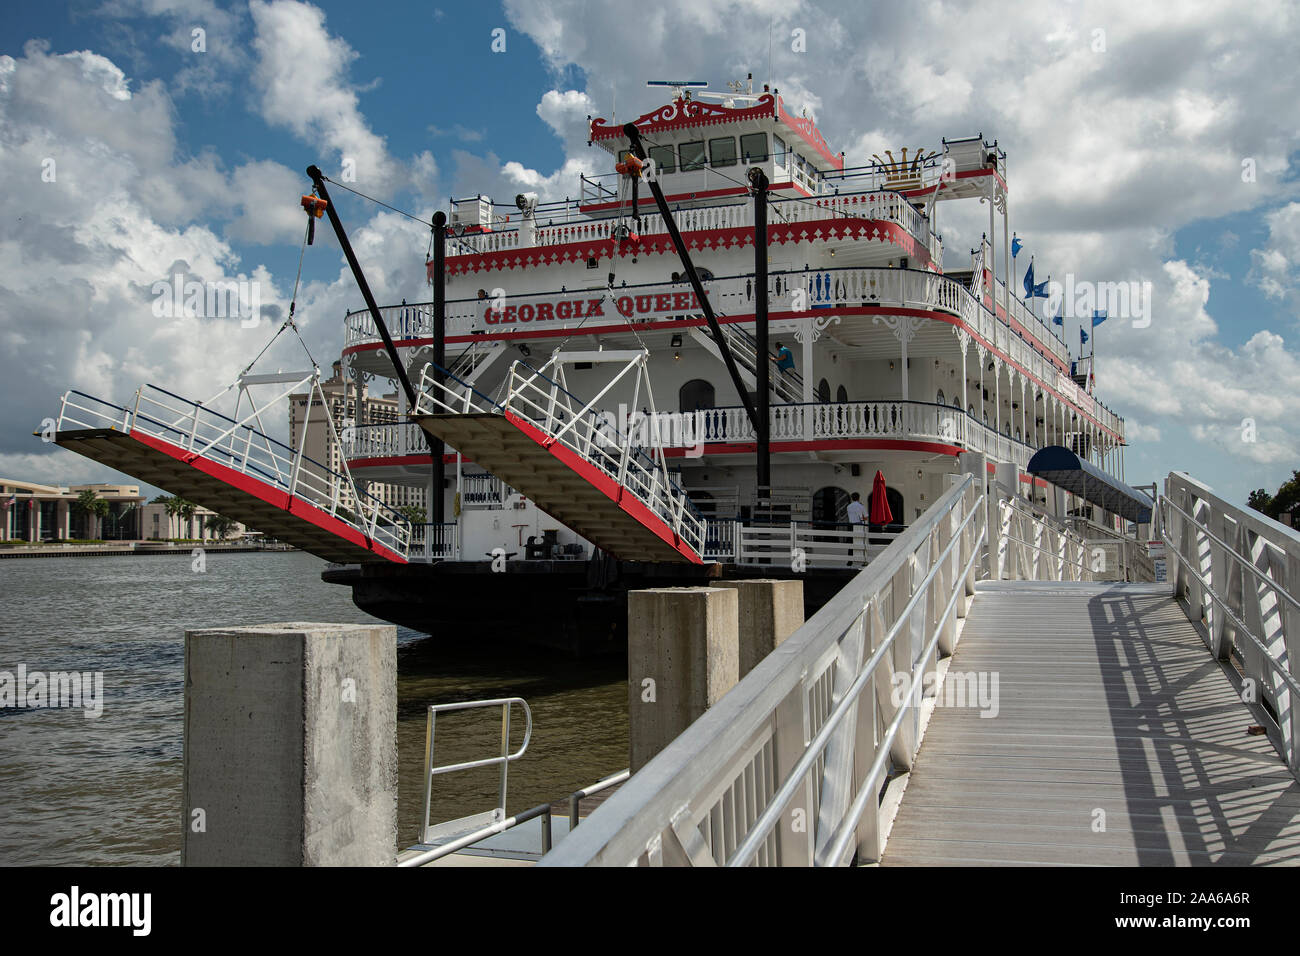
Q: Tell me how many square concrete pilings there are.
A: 3